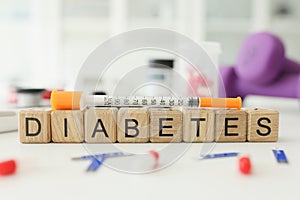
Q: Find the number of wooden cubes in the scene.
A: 8